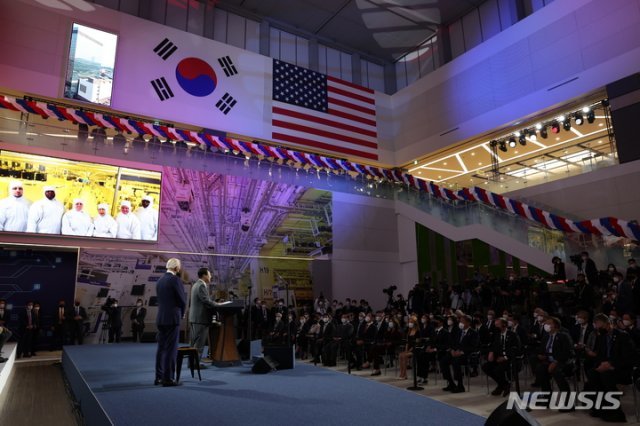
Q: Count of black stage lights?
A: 9